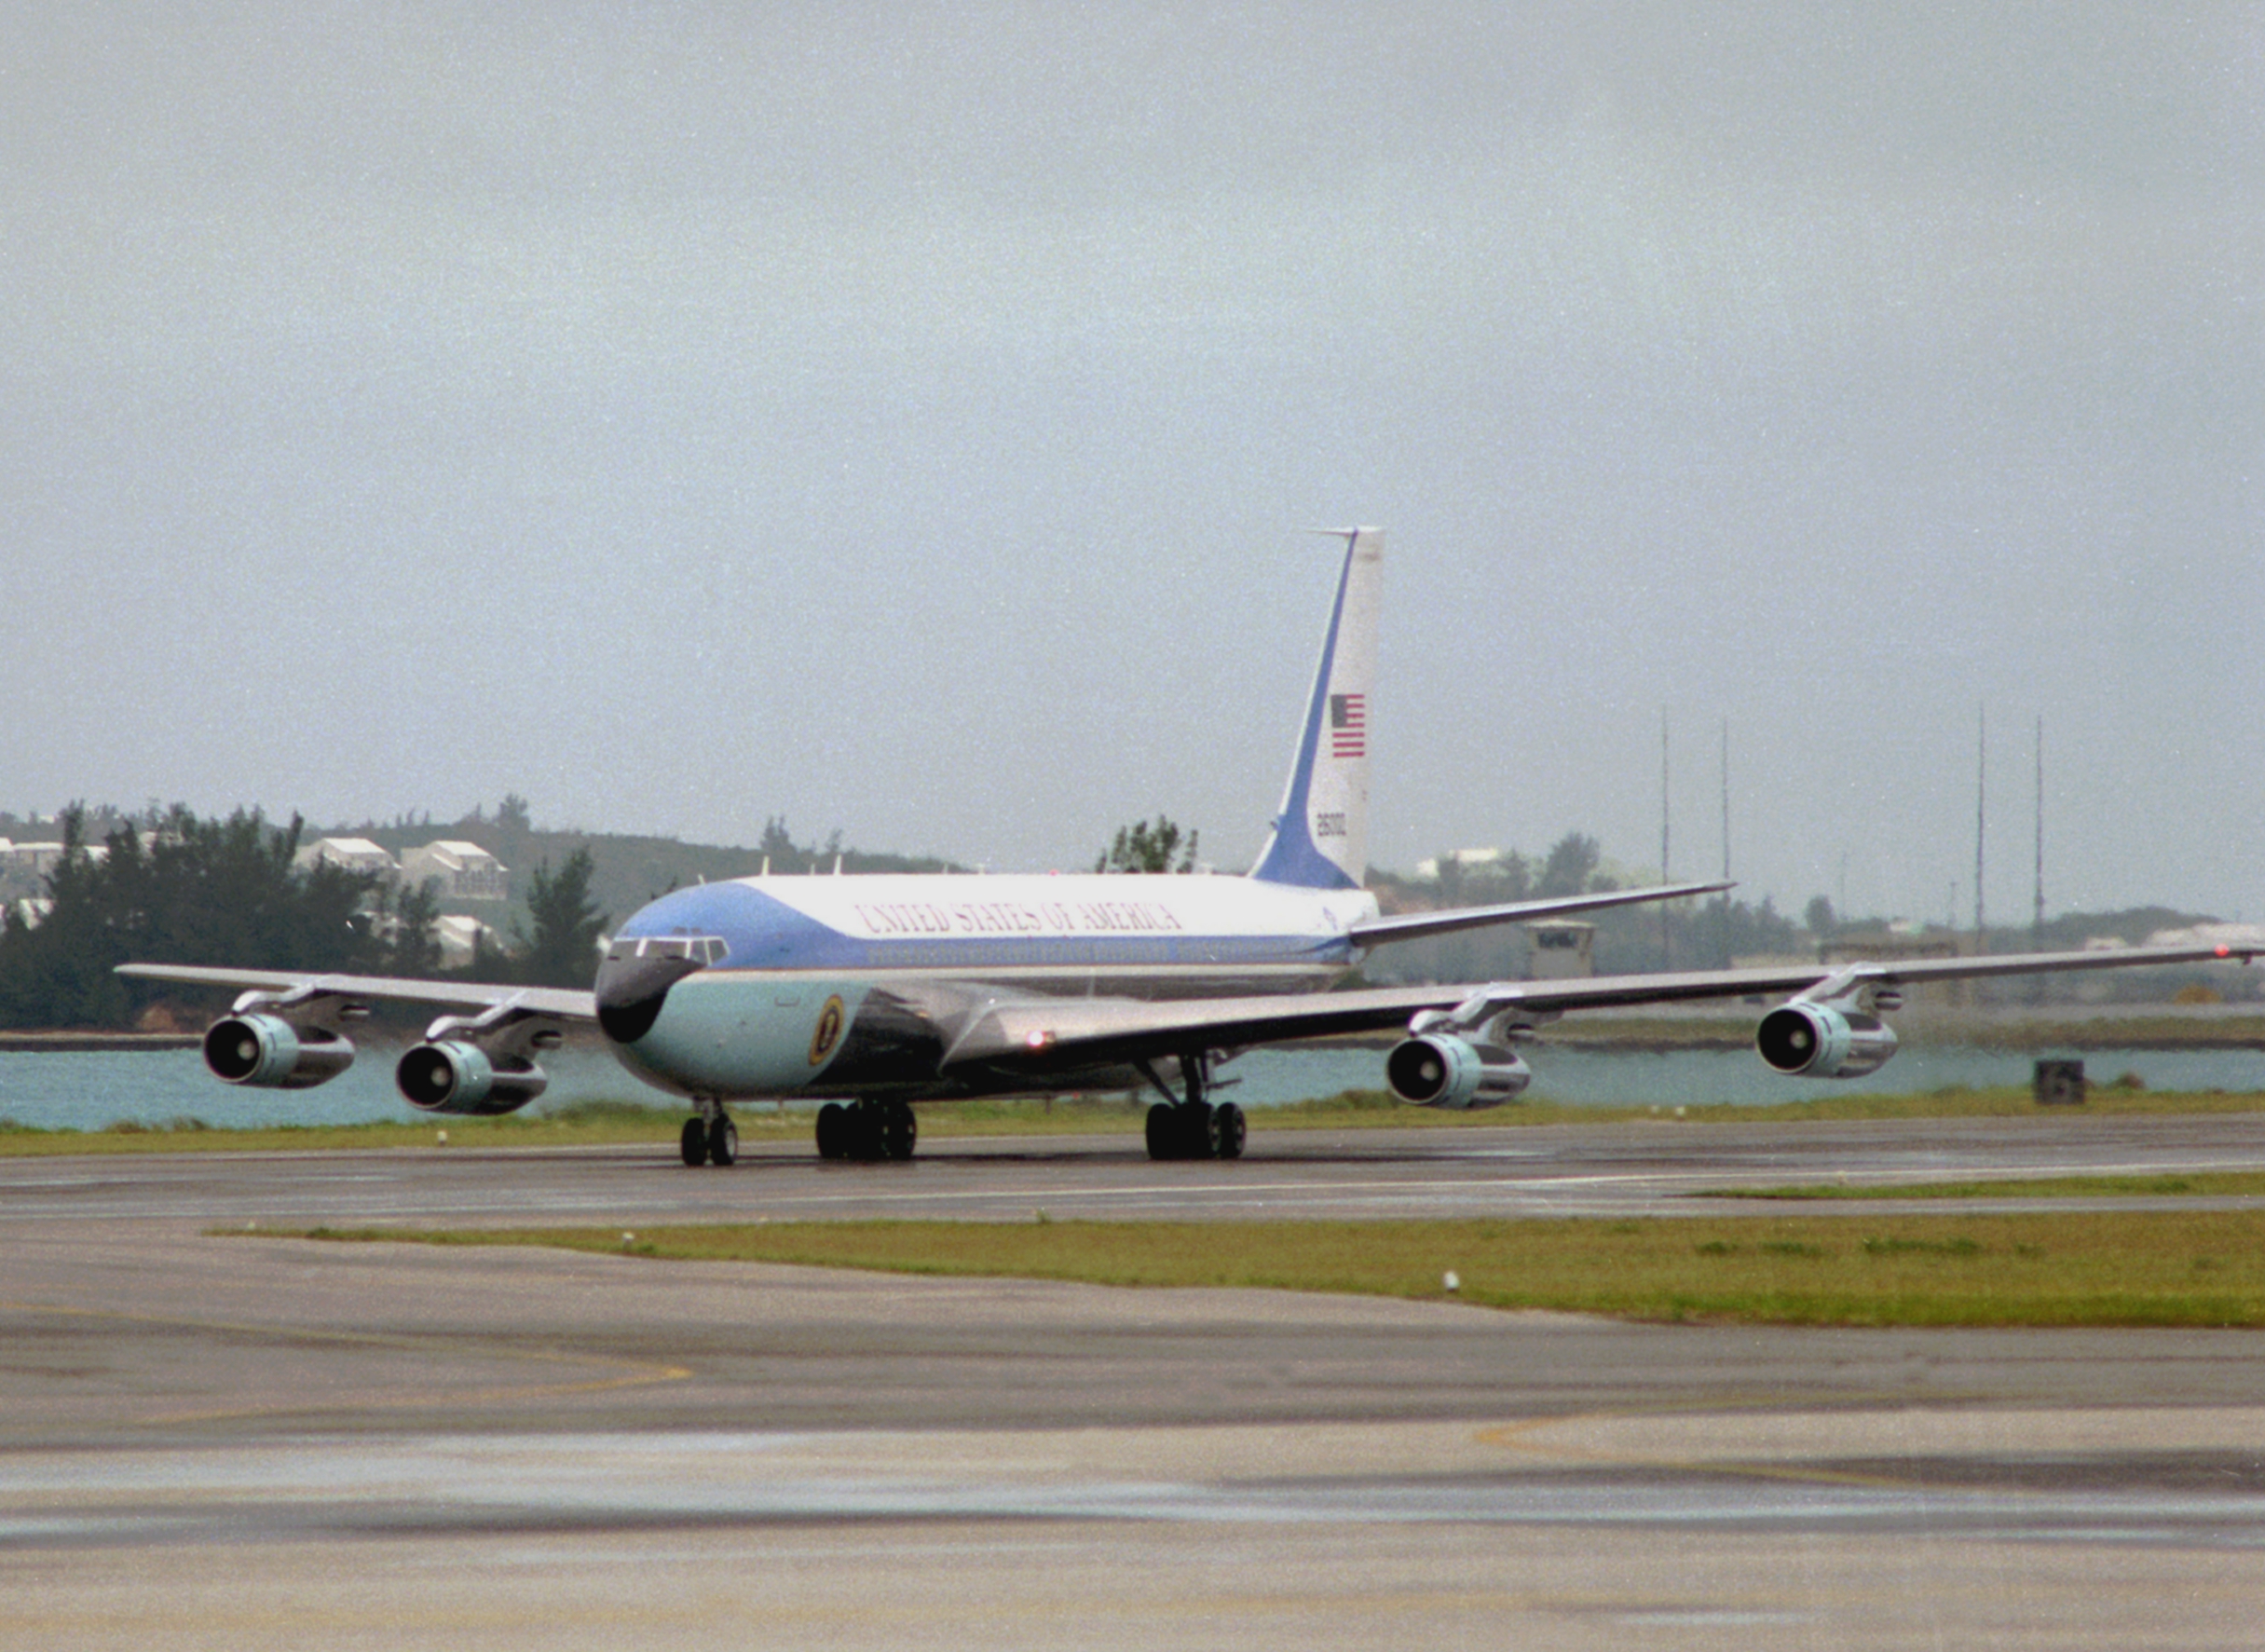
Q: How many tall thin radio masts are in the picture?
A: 4